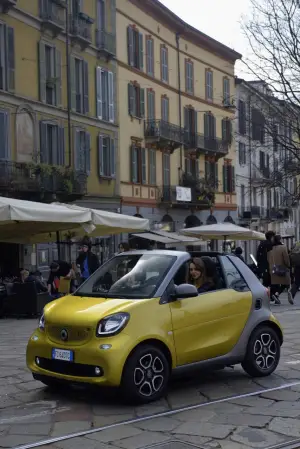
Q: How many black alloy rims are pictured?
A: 2